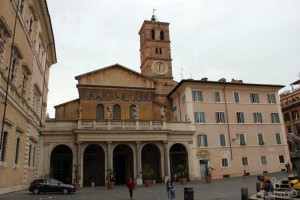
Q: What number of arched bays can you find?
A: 5